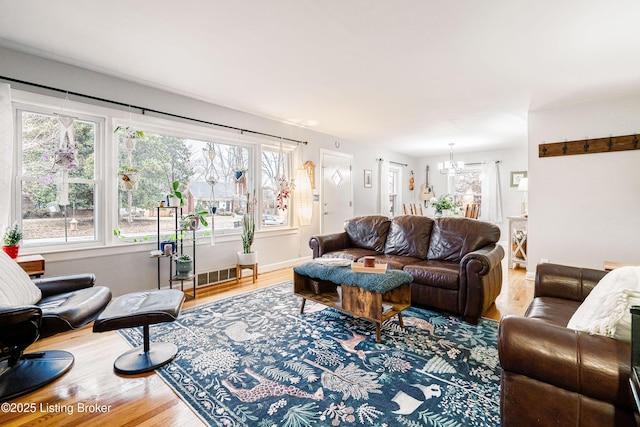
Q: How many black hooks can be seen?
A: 5